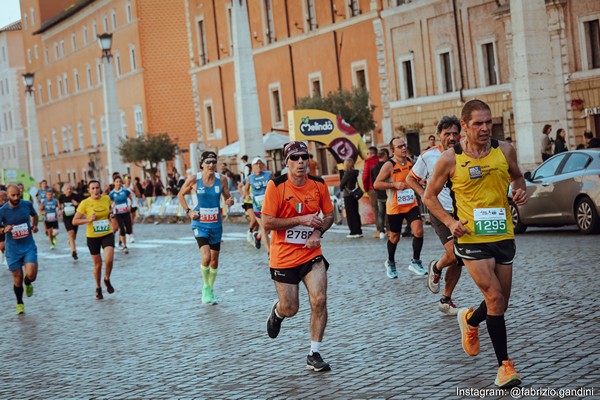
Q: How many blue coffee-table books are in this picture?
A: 0